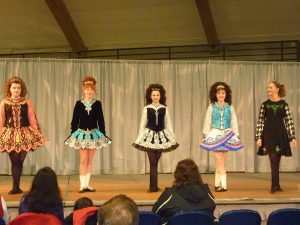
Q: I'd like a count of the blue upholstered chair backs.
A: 4